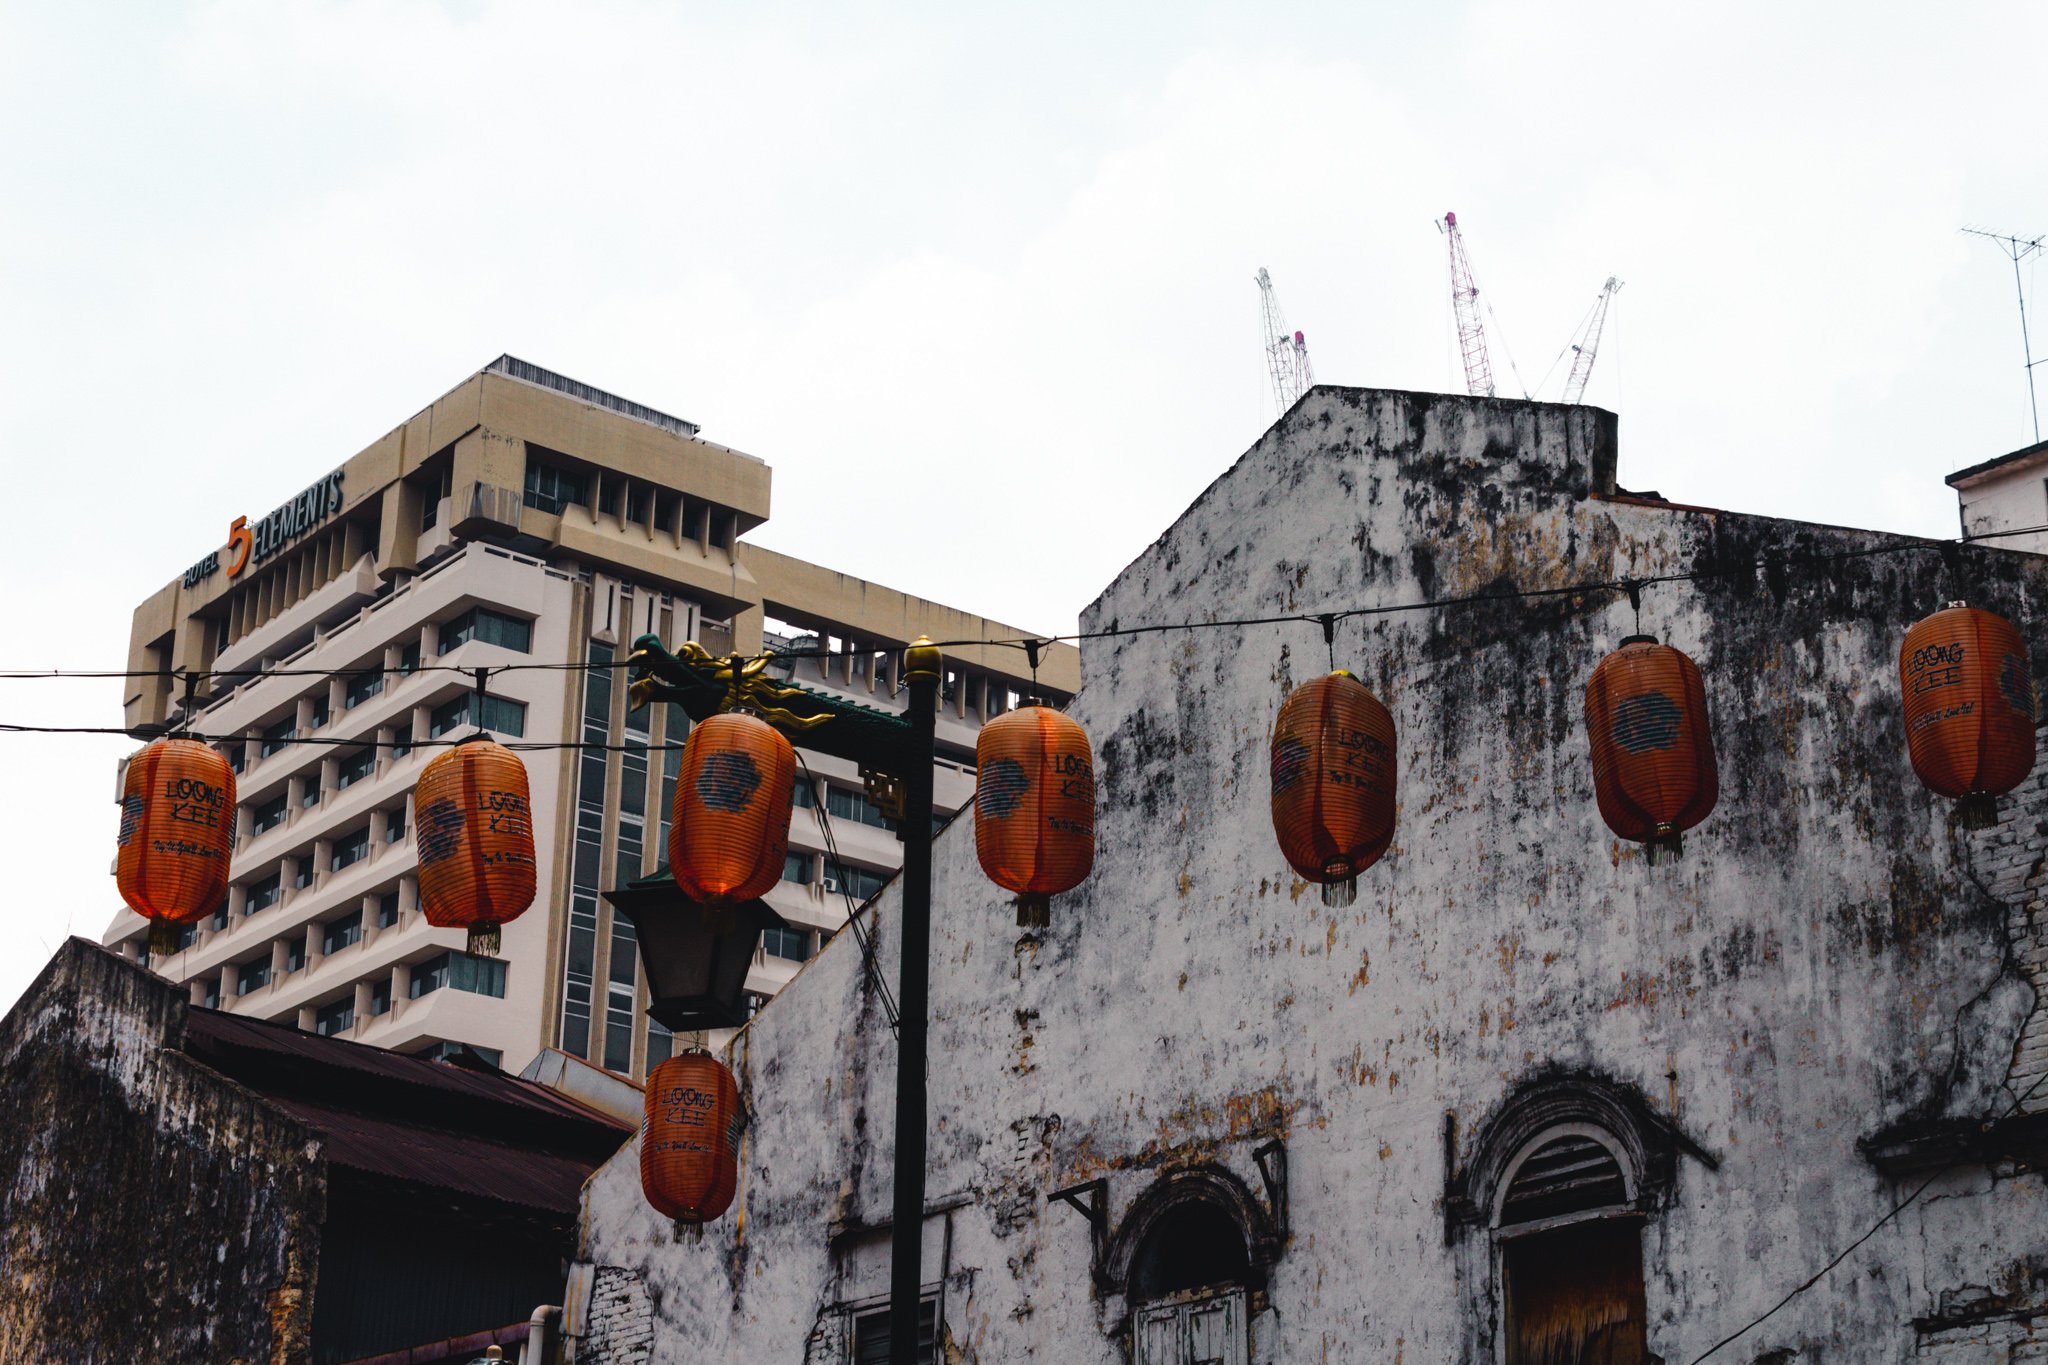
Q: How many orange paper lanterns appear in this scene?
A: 8